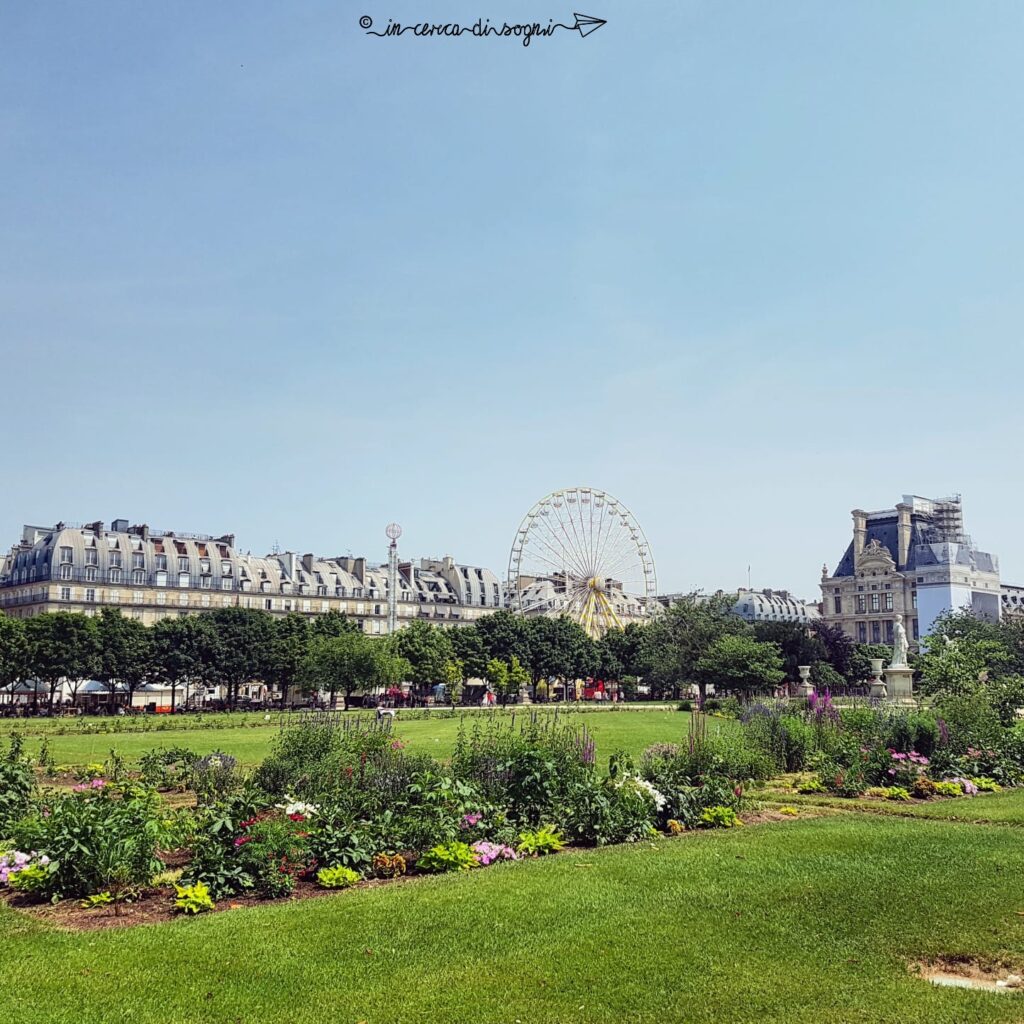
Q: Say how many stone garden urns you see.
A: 2